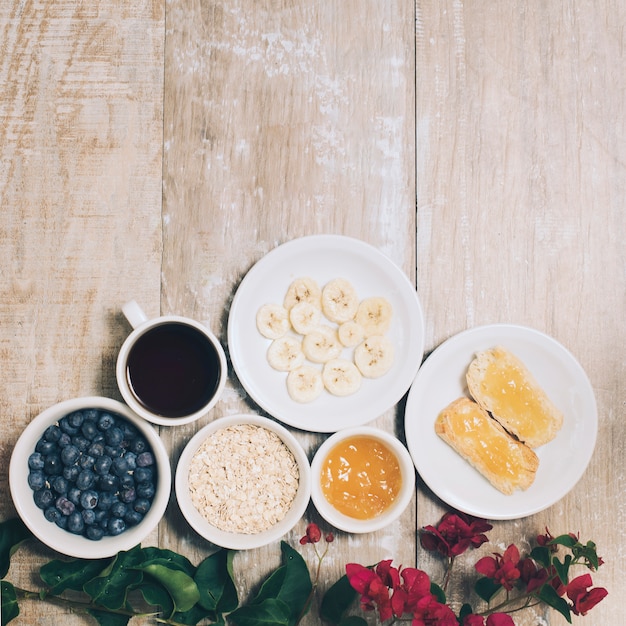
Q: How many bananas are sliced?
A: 11